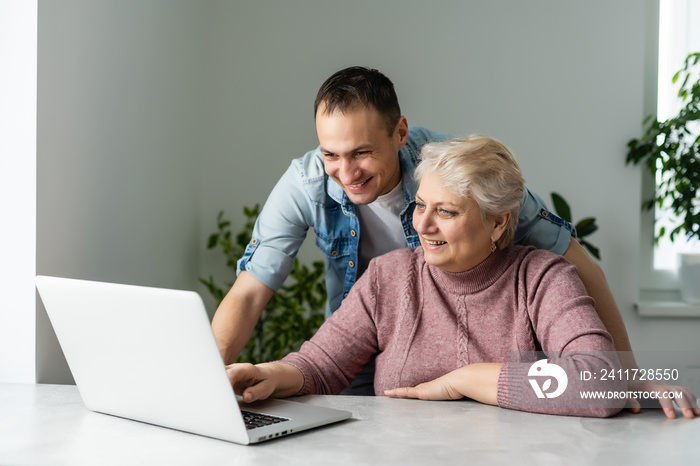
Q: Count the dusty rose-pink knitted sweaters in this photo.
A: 1